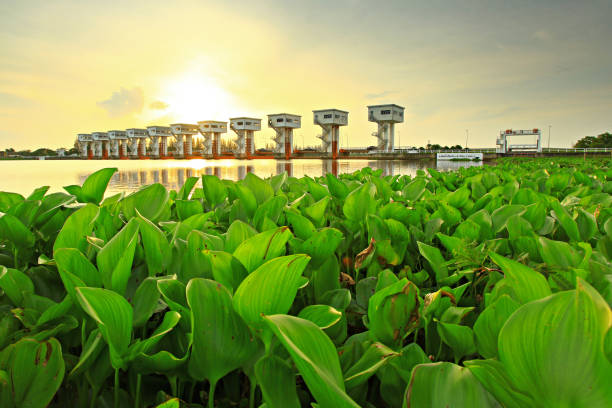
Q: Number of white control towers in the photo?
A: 11